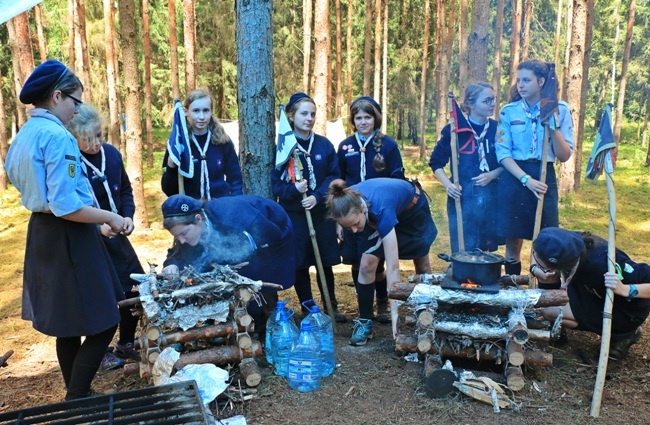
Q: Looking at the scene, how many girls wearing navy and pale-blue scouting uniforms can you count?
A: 10